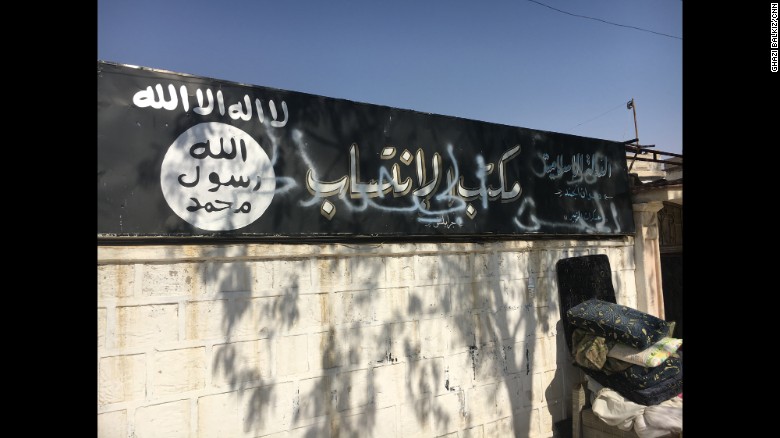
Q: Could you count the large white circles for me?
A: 1